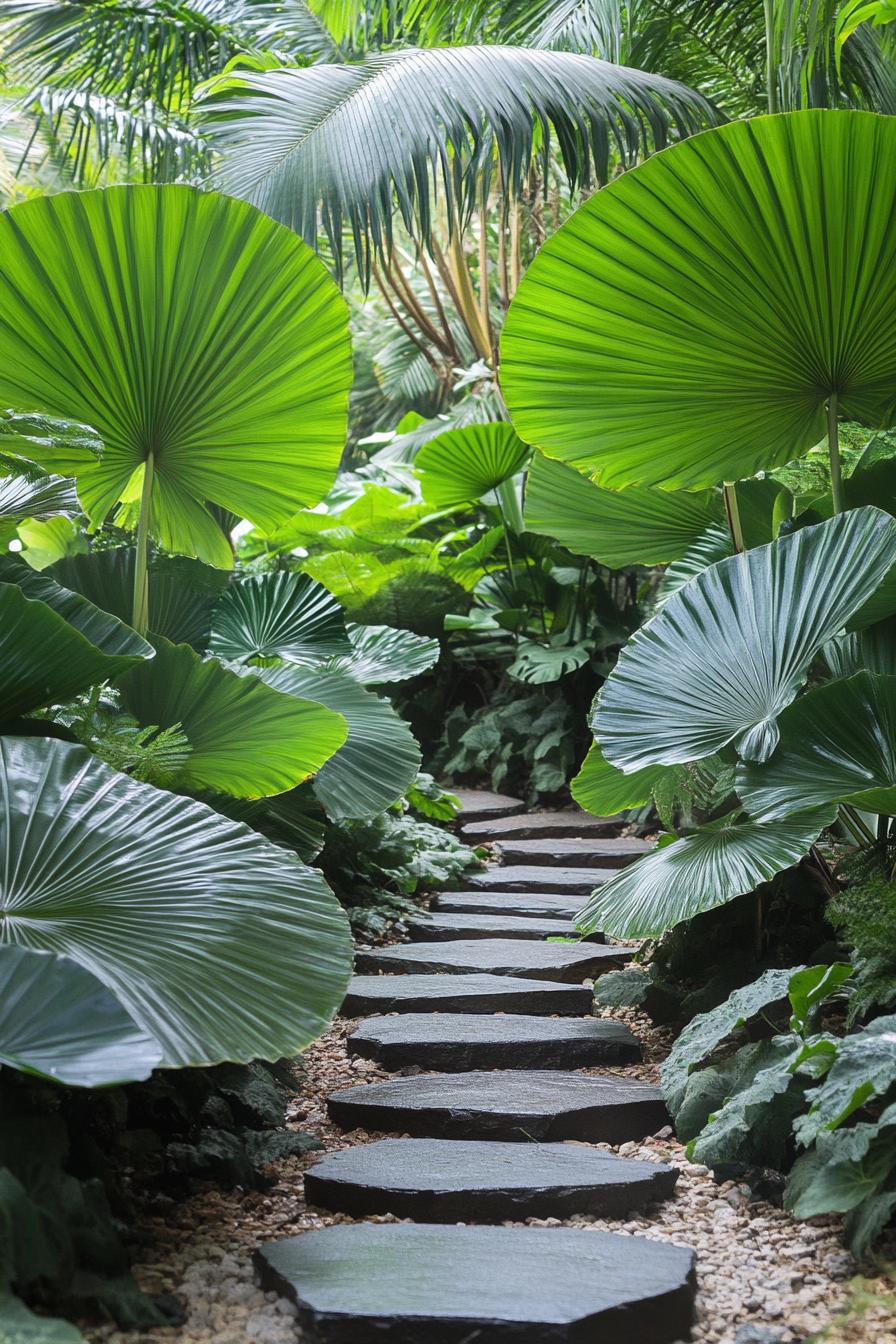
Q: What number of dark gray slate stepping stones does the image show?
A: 12